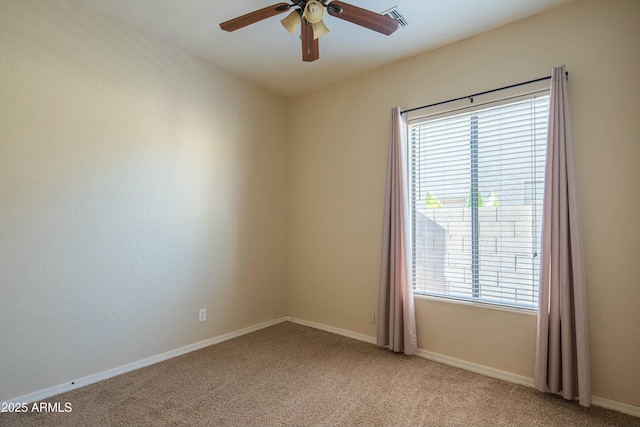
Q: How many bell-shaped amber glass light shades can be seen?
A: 3